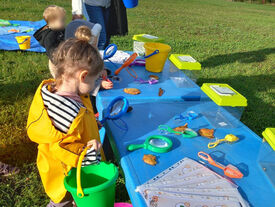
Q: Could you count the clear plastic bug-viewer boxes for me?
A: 4